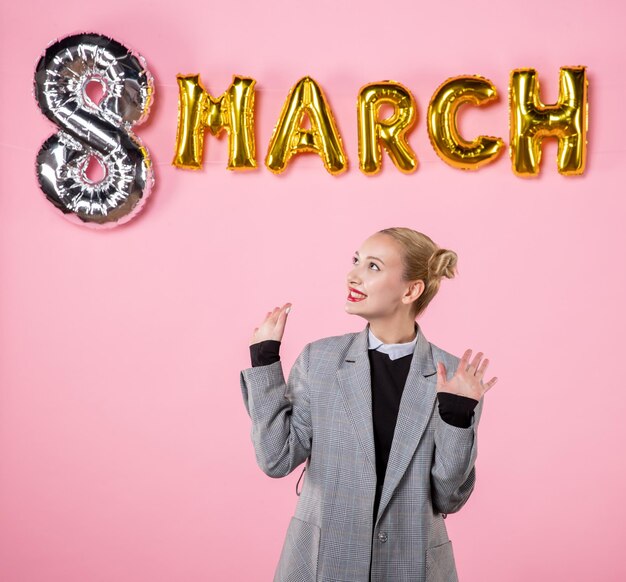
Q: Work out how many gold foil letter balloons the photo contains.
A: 5